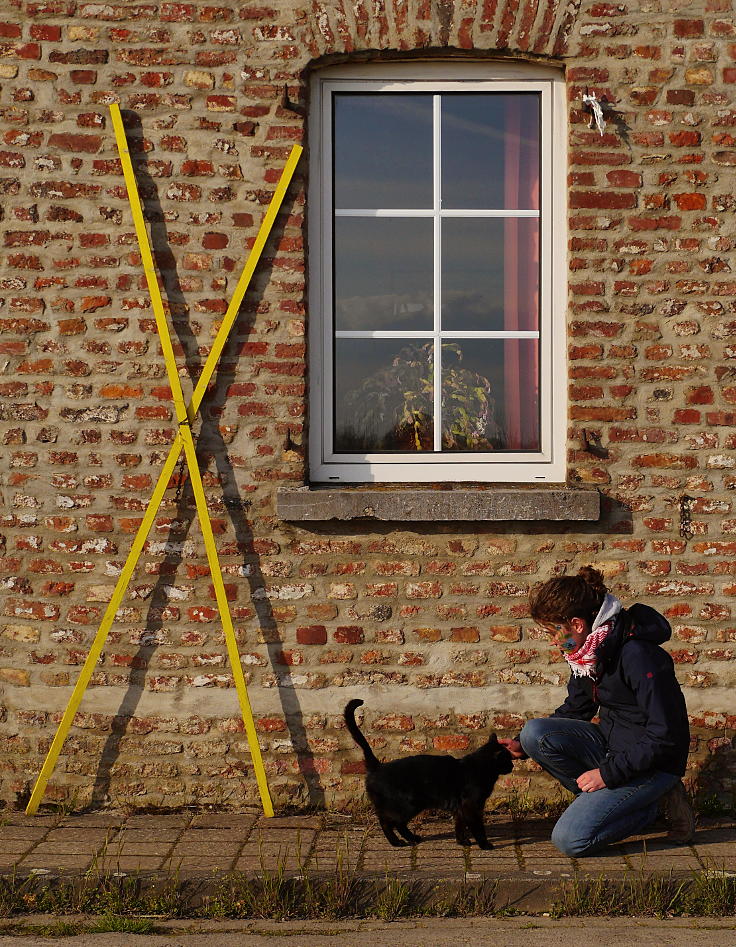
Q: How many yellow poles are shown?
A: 2